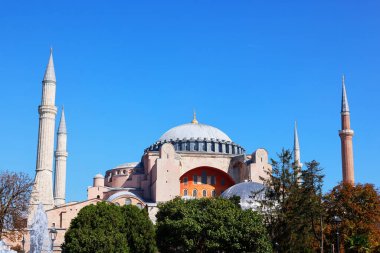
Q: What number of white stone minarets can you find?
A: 3